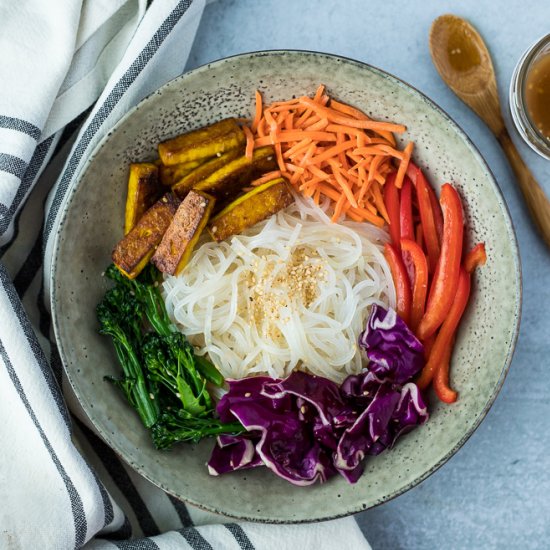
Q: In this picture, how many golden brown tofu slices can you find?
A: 8